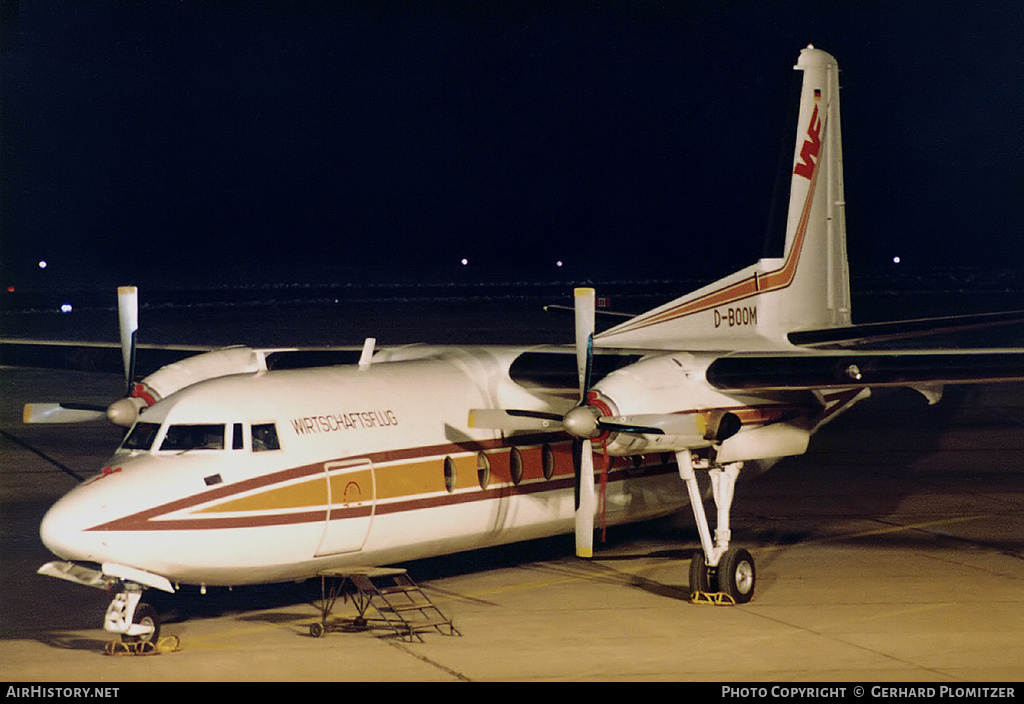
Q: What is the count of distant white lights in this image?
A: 5